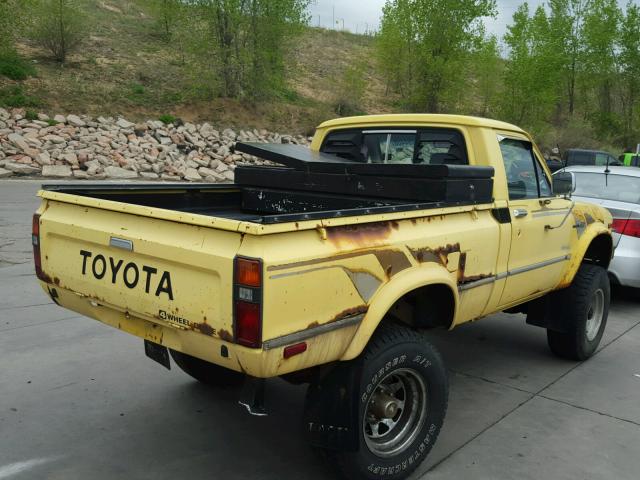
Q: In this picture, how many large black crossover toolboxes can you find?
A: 1